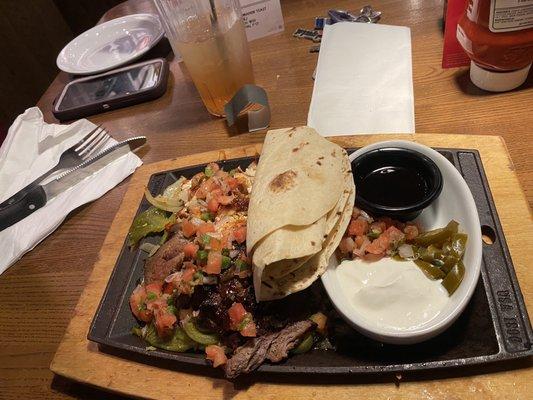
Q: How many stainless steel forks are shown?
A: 1